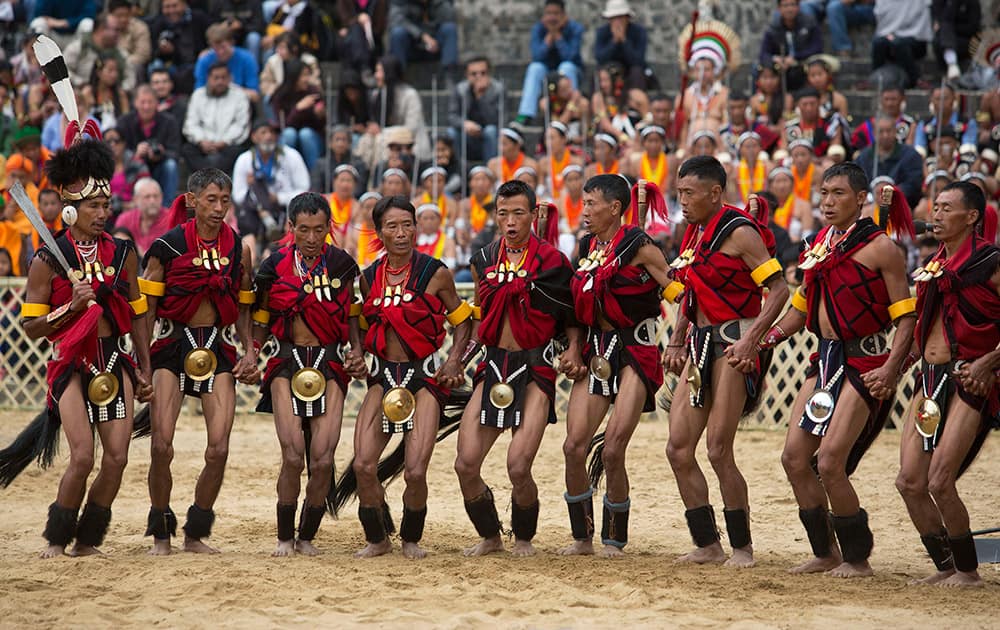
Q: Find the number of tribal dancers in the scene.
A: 9